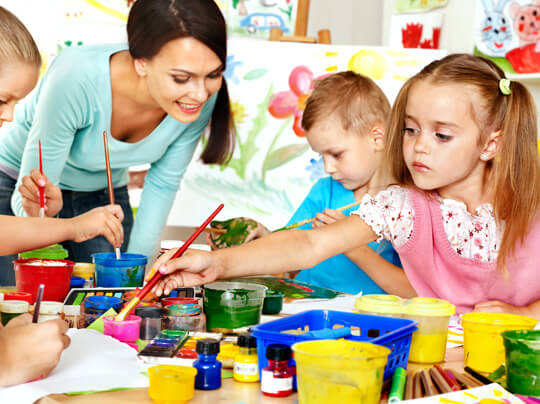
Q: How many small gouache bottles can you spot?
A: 3